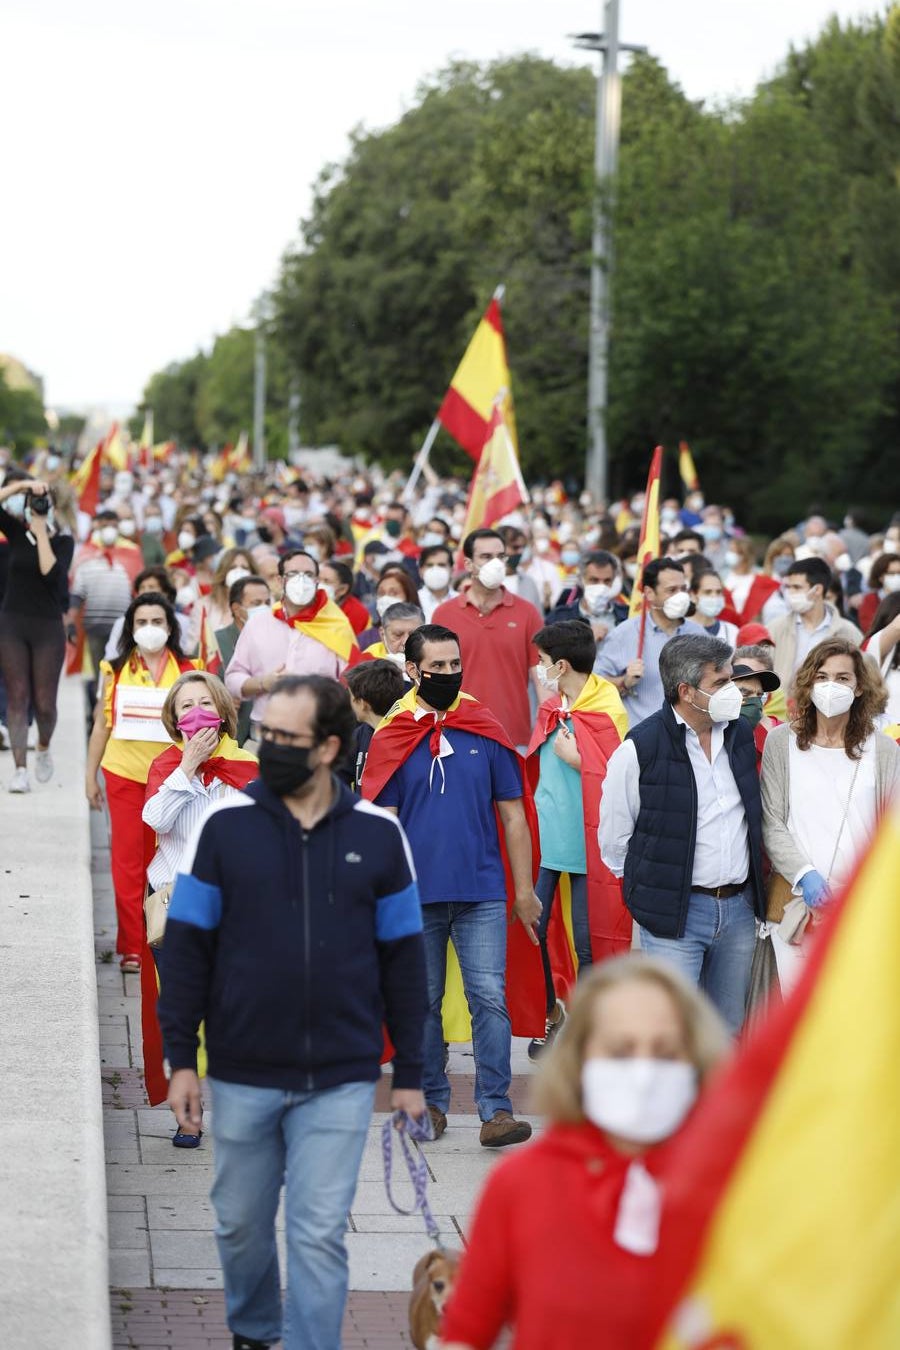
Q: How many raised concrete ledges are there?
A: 1